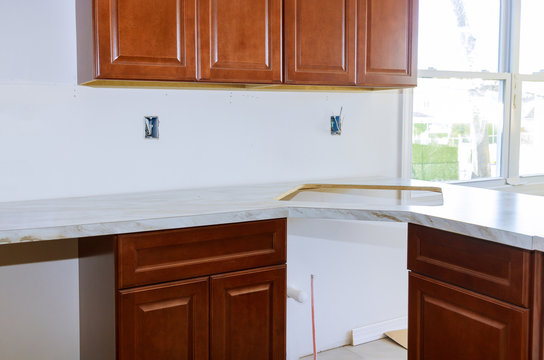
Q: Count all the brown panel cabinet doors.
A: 7